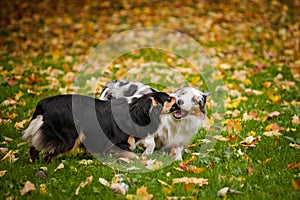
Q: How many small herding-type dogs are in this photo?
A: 2